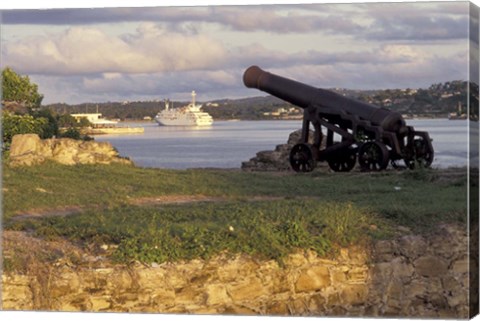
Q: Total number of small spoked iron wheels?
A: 4